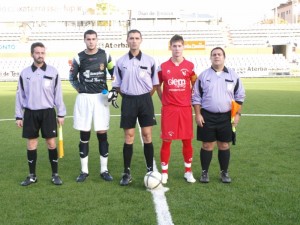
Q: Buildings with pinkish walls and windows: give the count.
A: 1